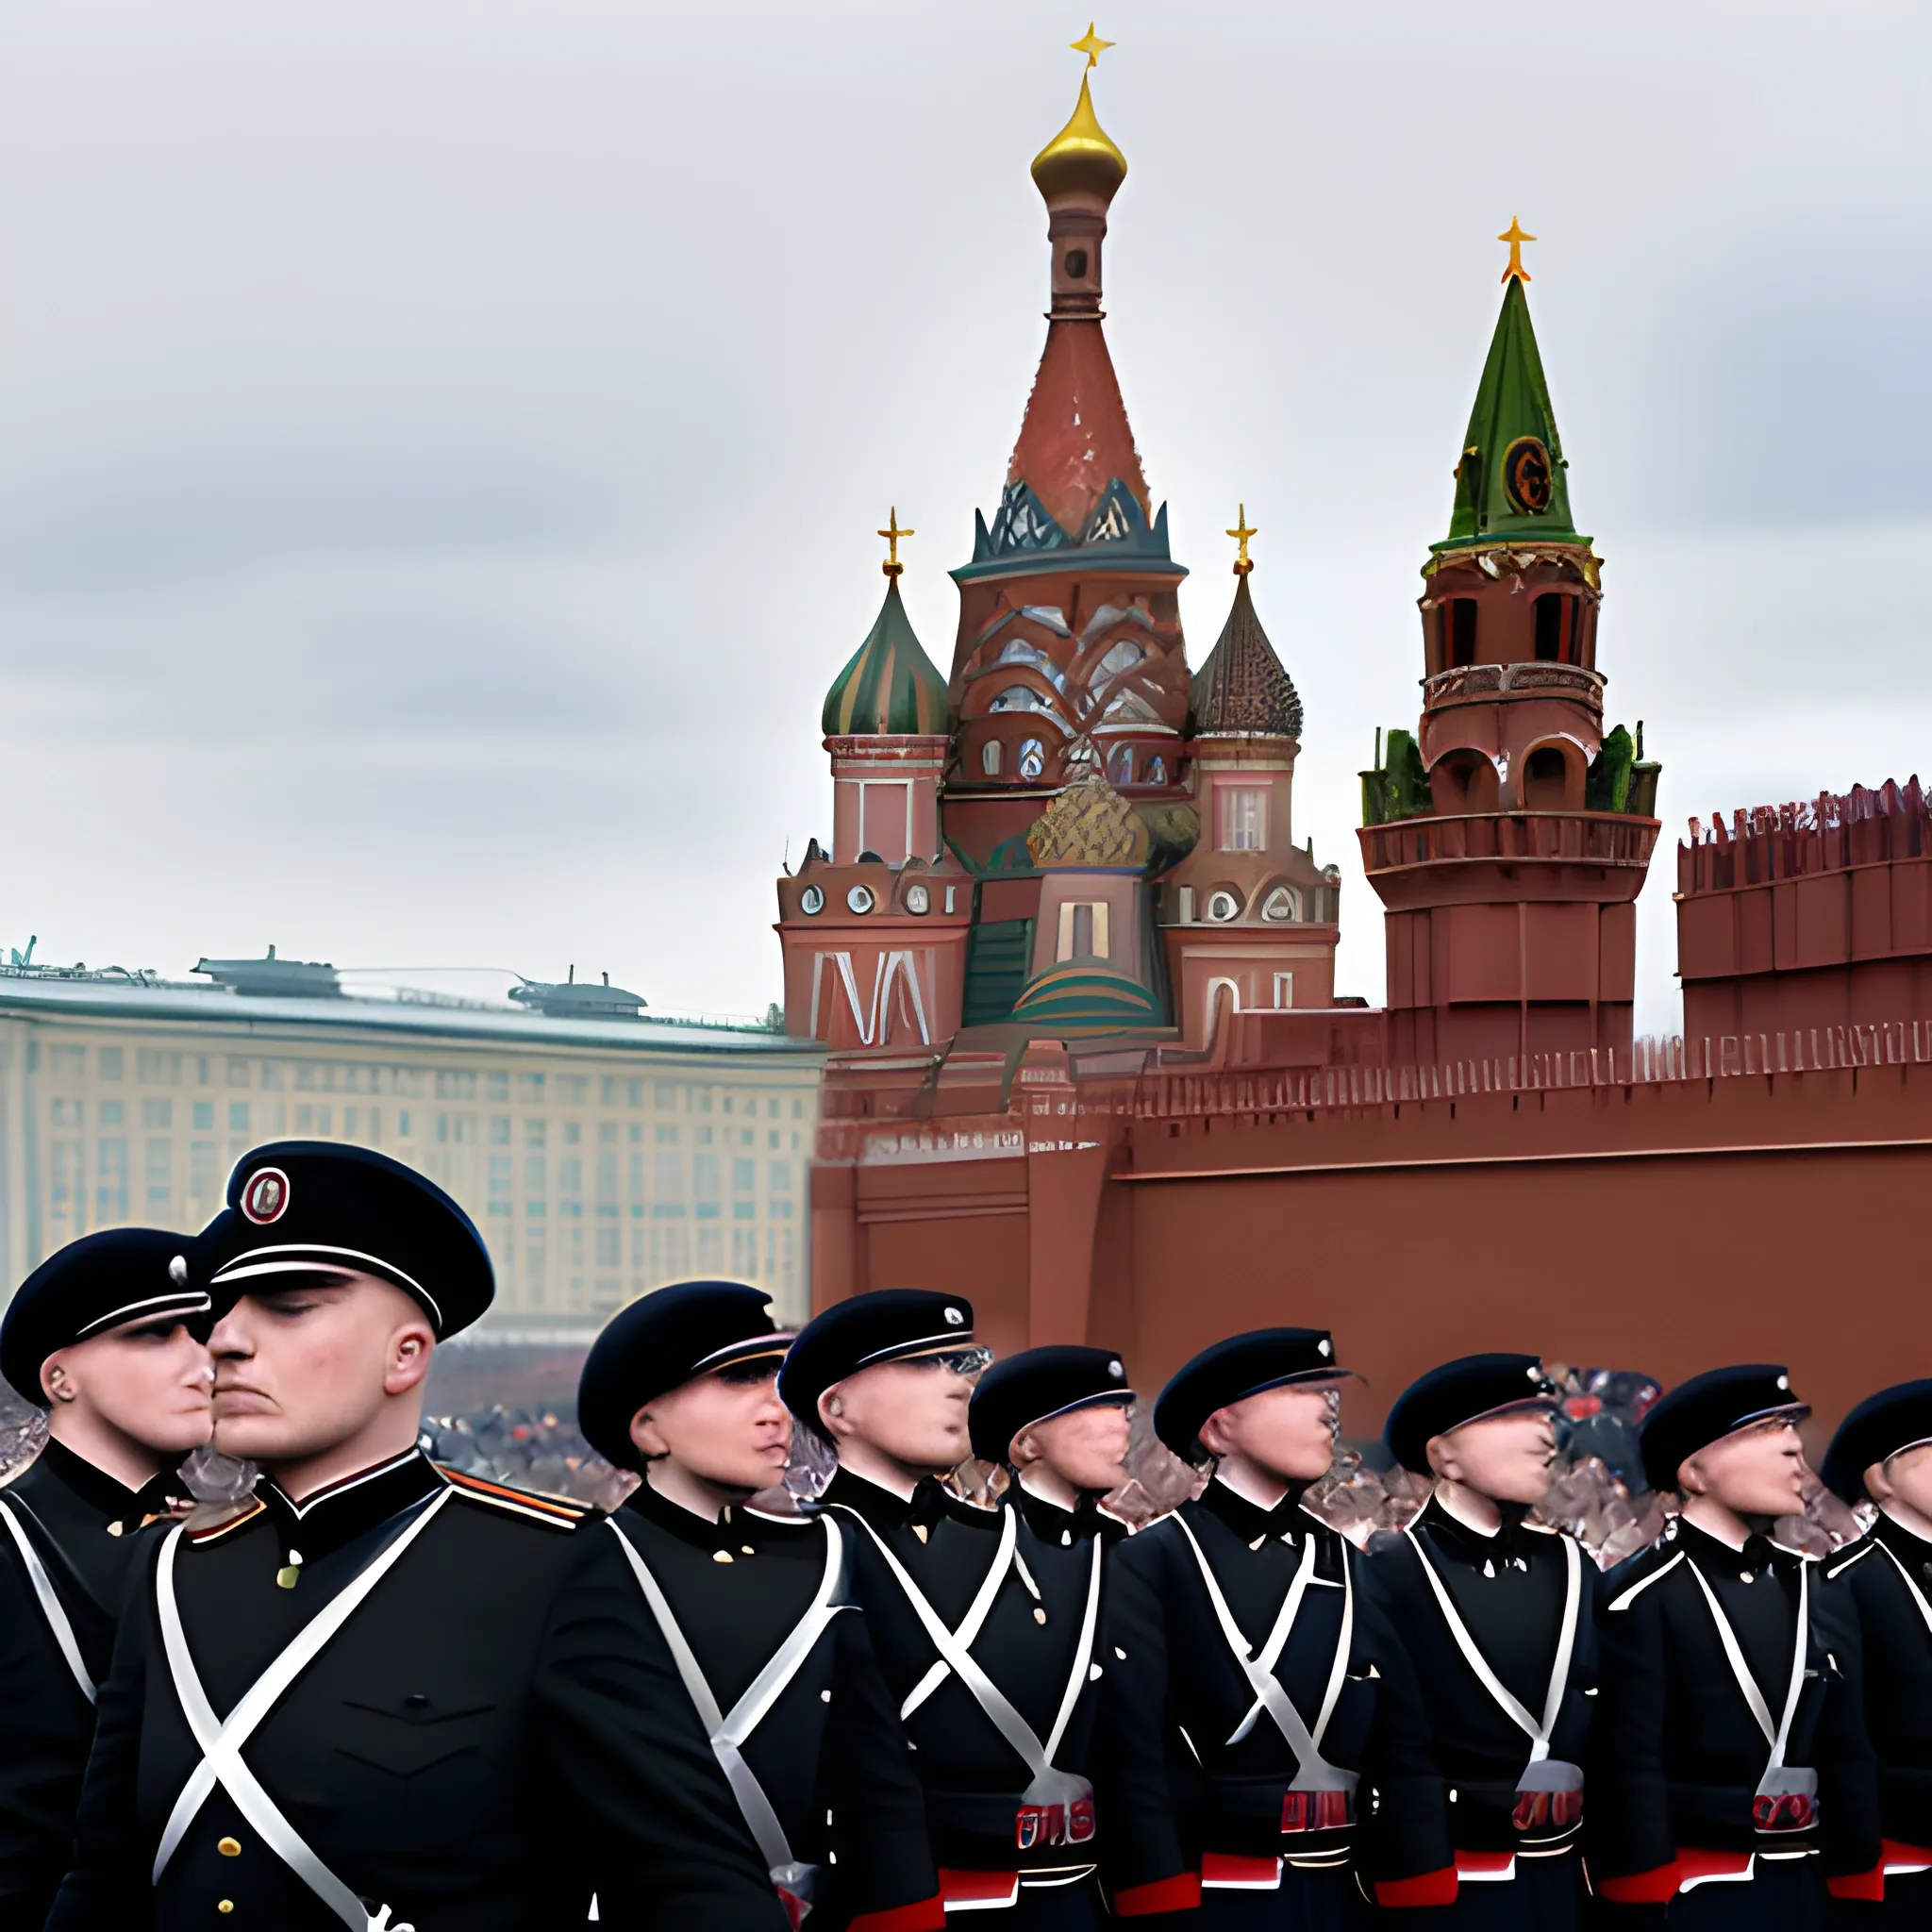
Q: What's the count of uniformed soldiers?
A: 9